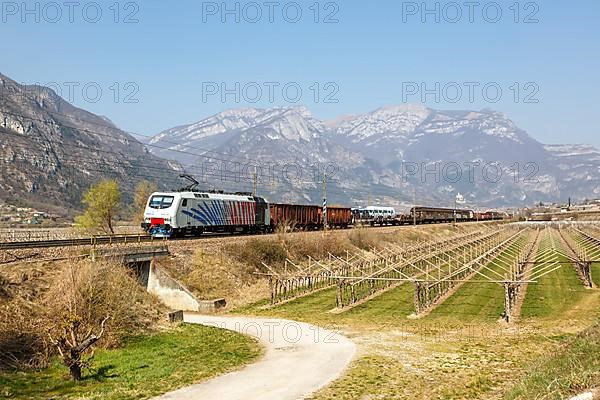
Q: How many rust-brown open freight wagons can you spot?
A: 2